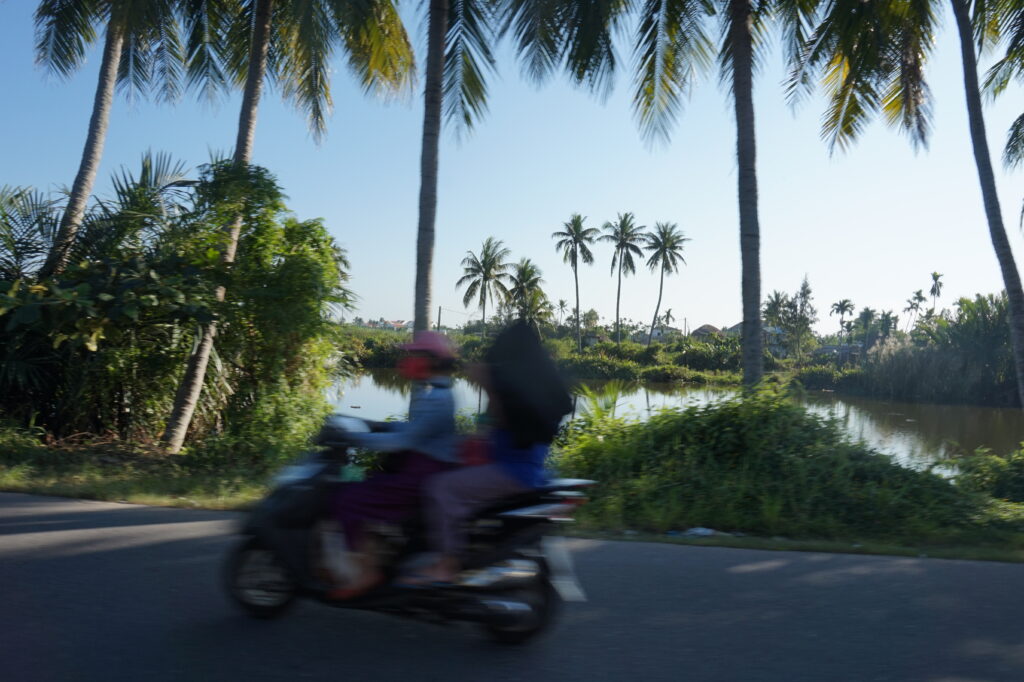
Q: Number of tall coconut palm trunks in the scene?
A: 5